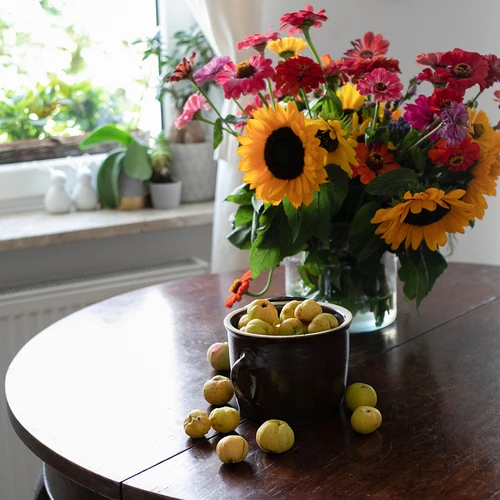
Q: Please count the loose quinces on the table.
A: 8